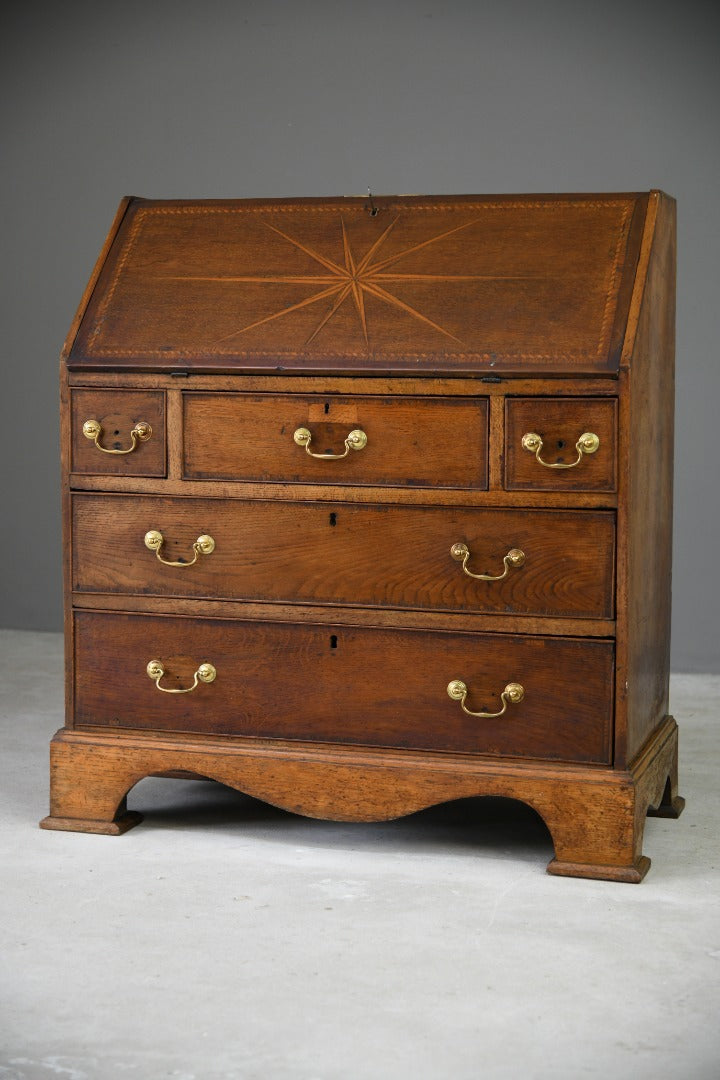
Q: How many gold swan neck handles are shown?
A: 7